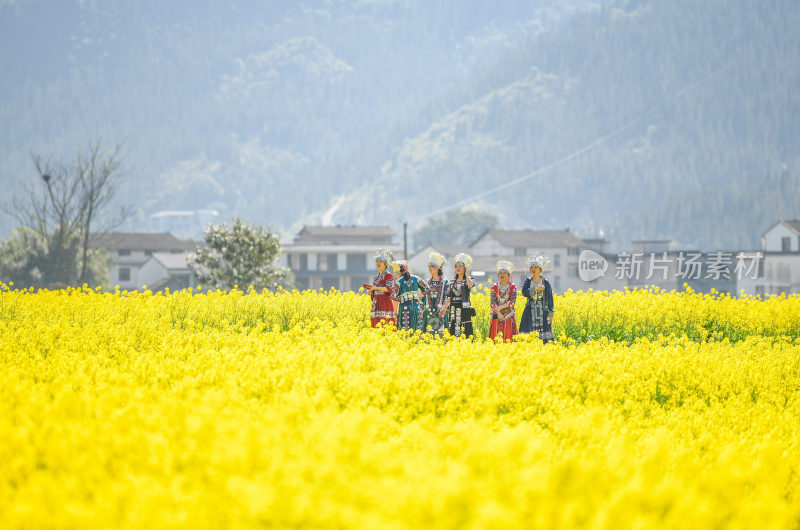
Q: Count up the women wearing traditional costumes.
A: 6